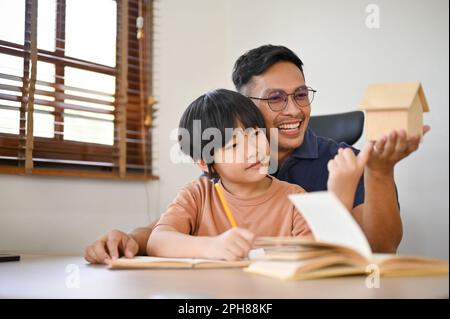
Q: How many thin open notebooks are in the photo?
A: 1